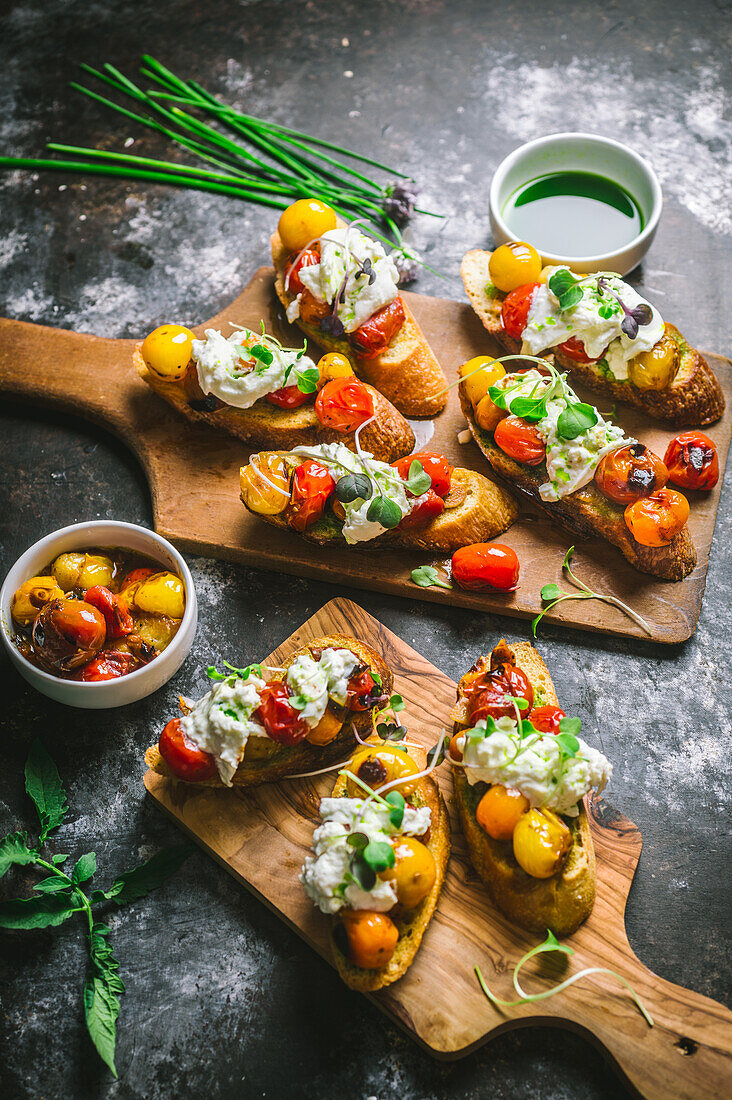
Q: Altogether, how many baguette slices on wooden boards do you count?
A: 8